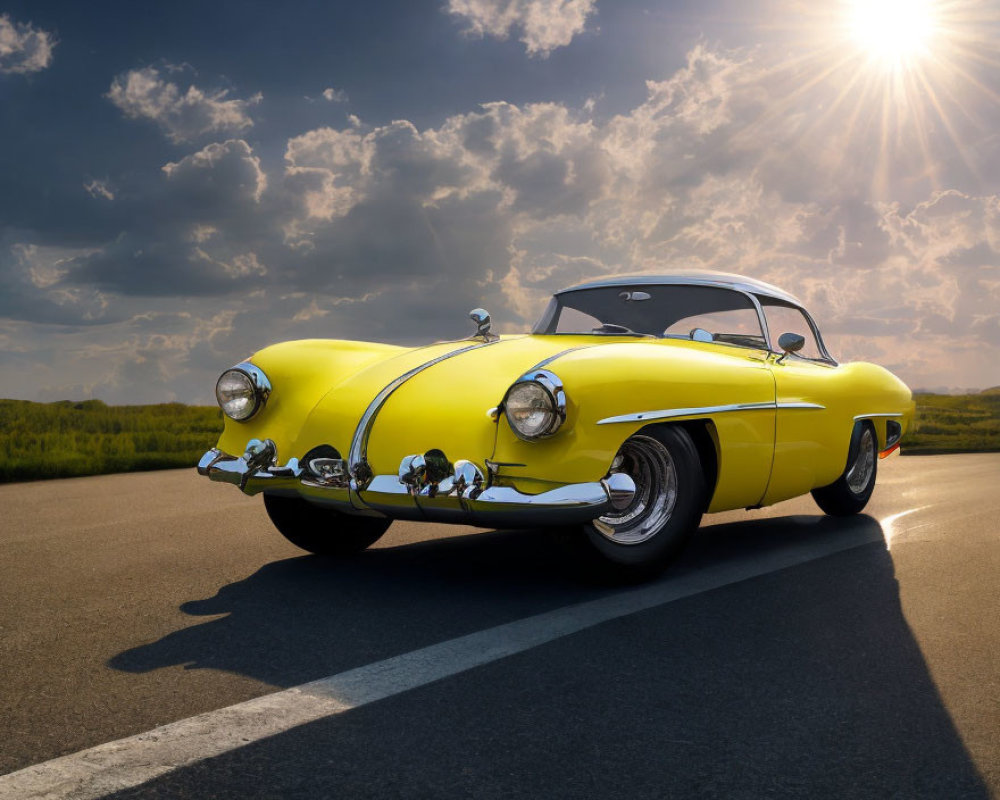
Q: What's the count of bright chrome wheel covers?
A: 2